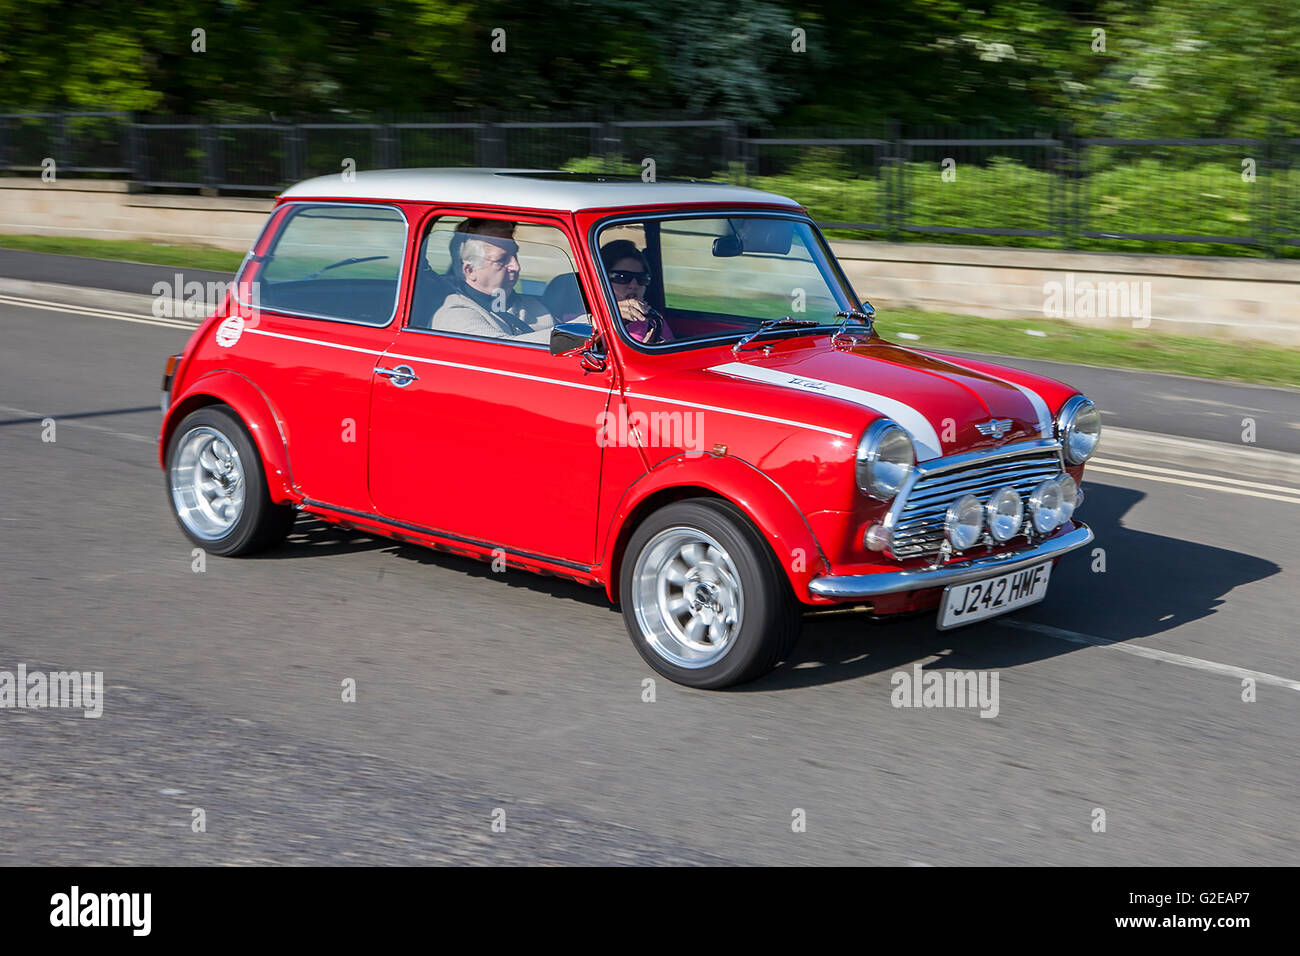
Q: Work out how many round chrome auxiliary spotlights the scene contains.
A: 4